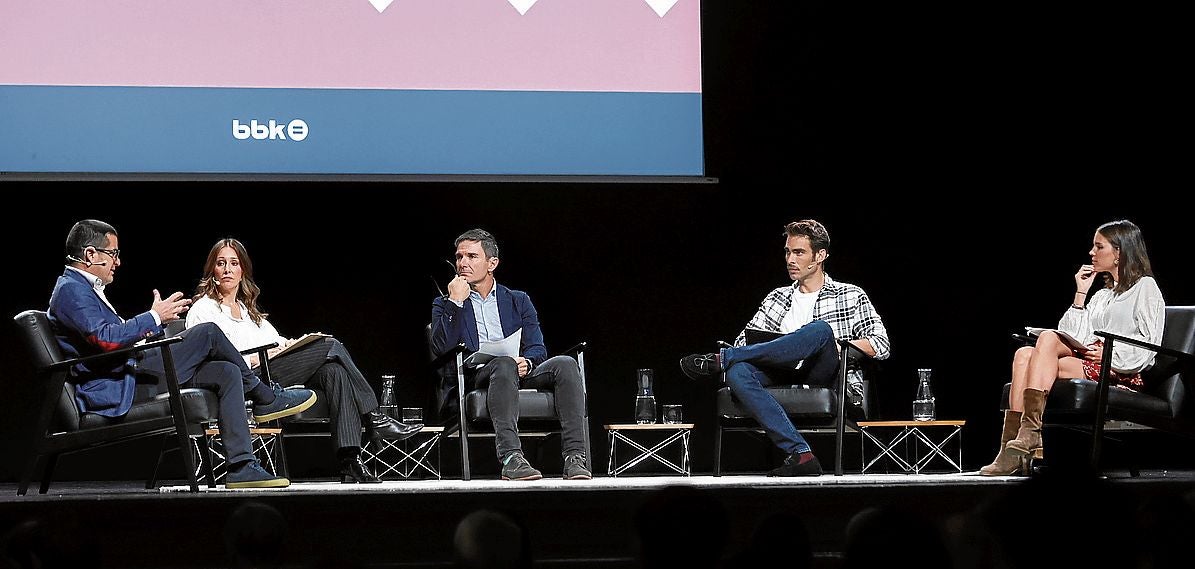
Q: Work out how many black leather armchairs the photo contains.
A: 5